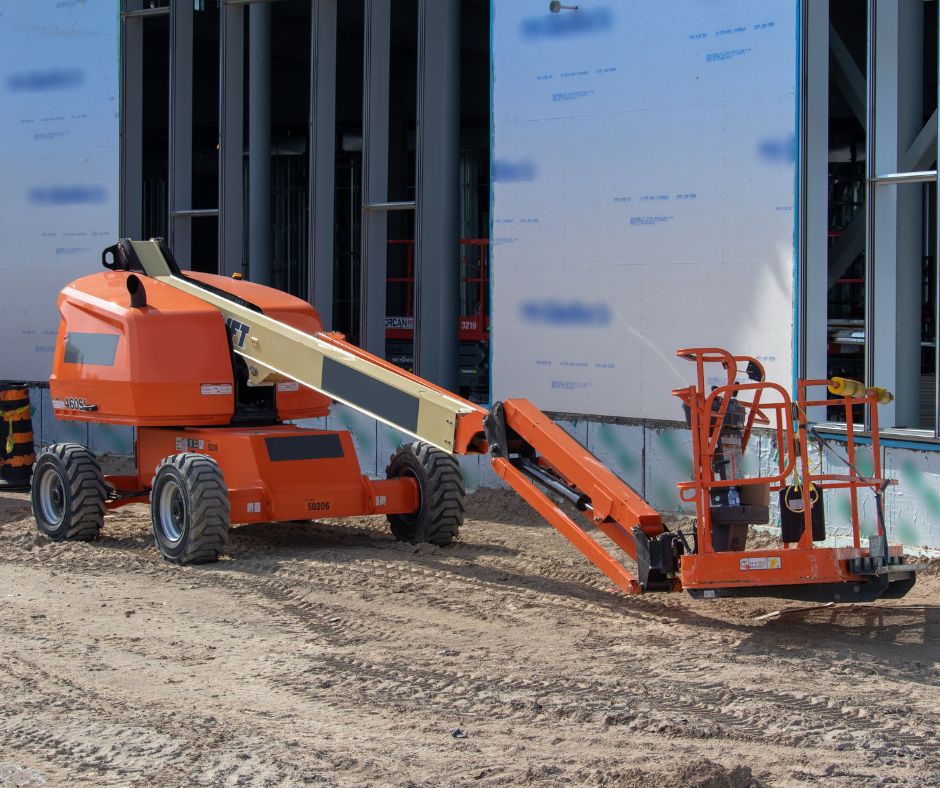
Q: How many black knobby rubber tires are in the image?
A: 3